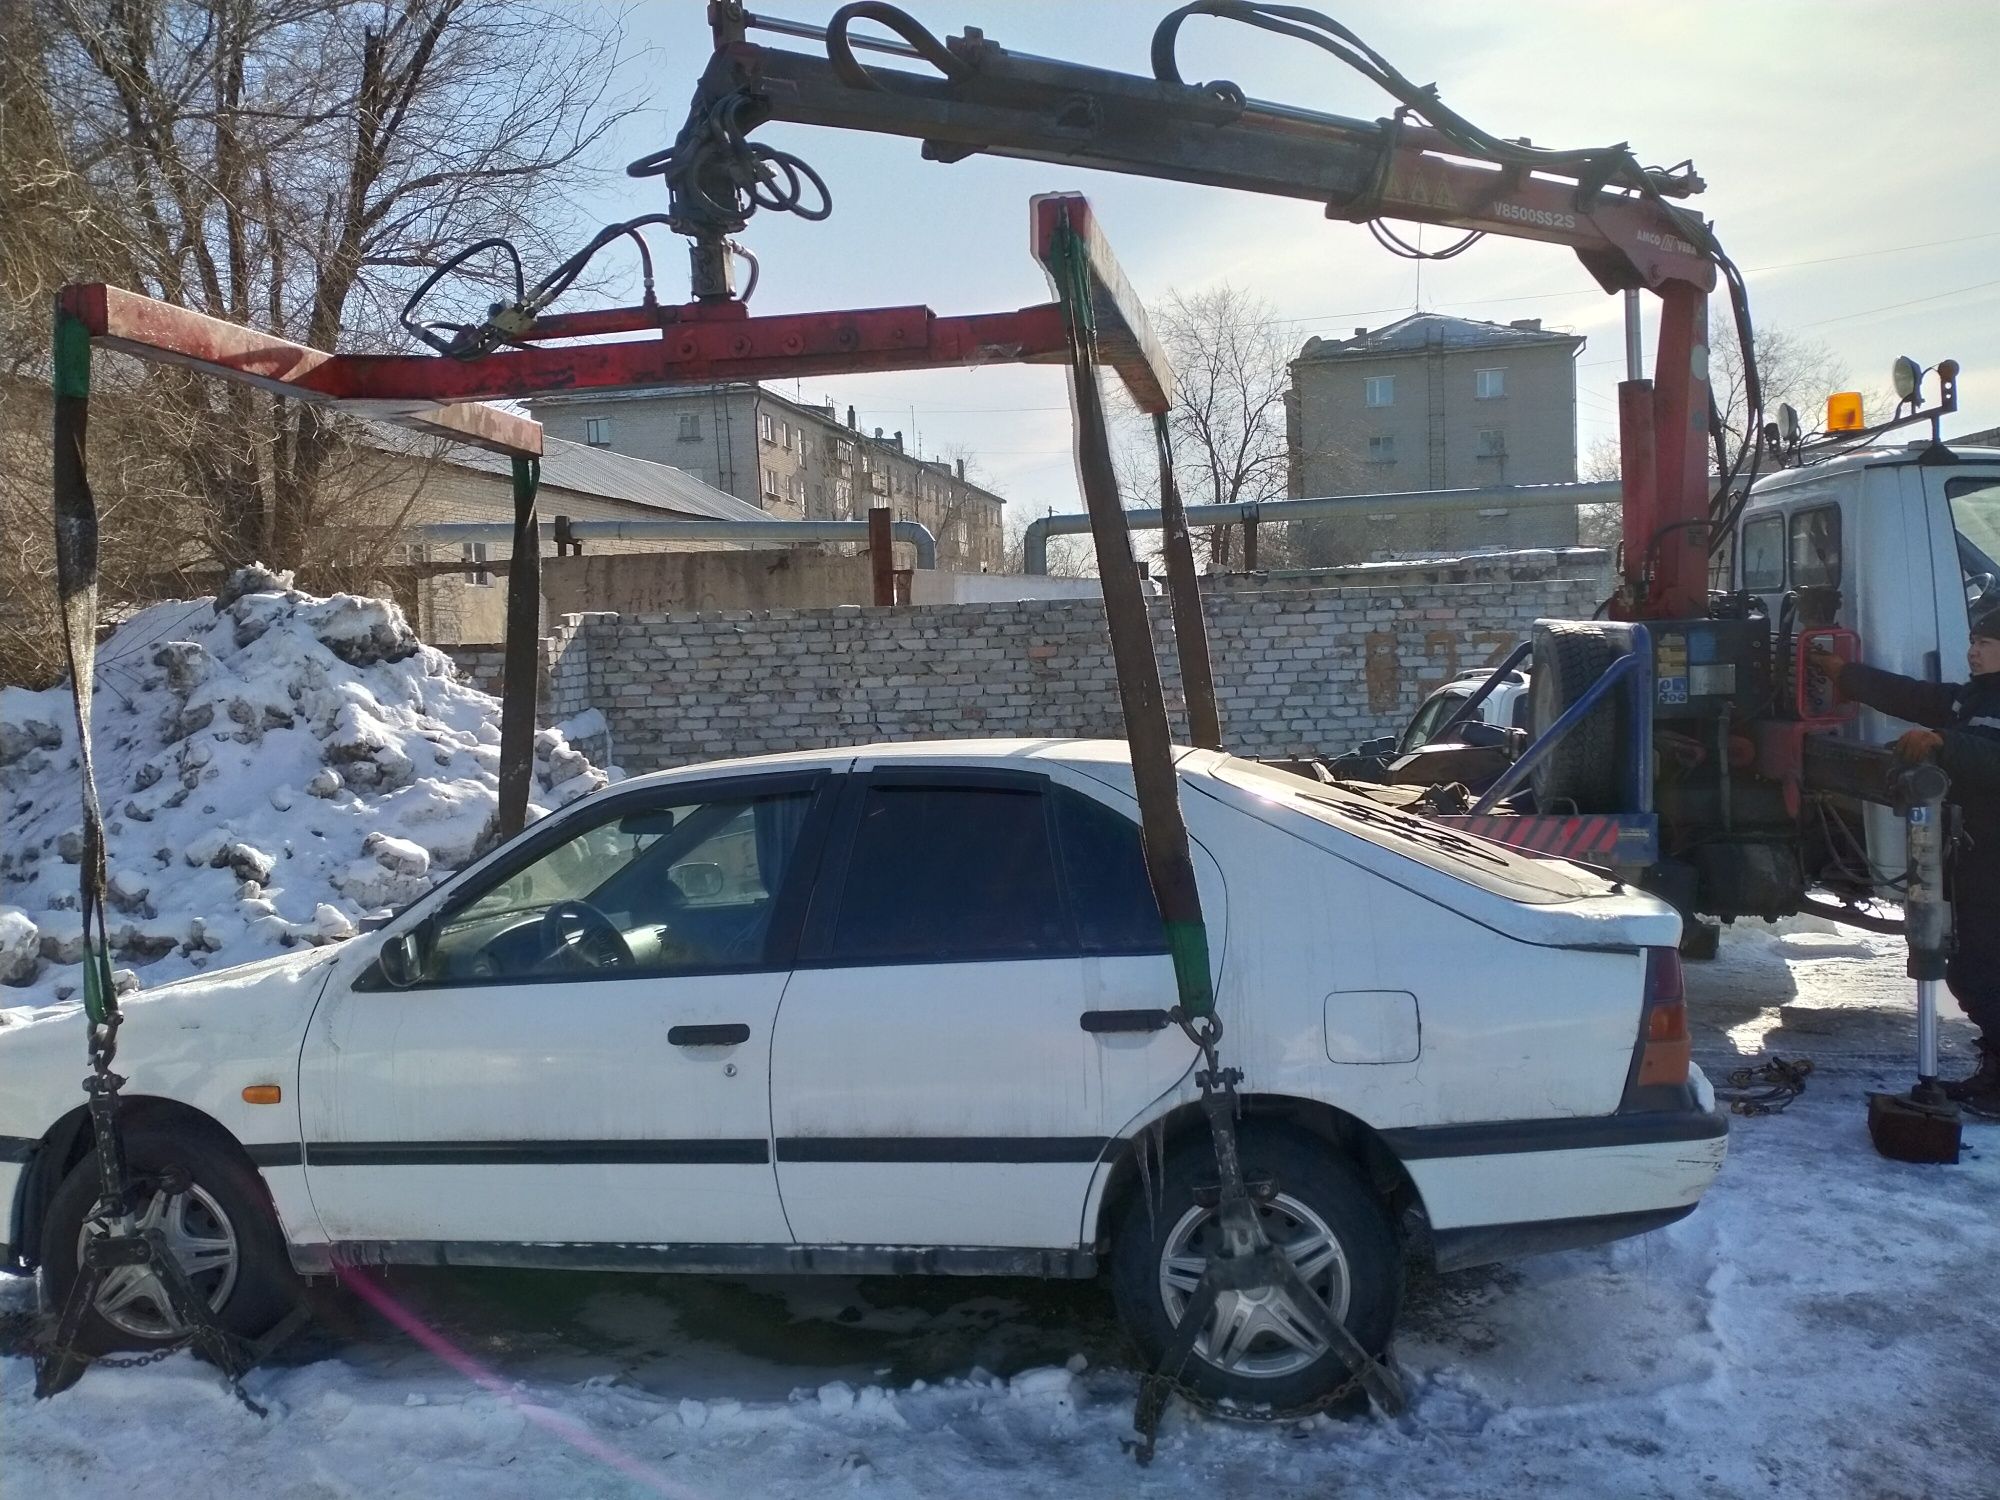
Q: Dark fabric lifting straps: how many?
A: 4